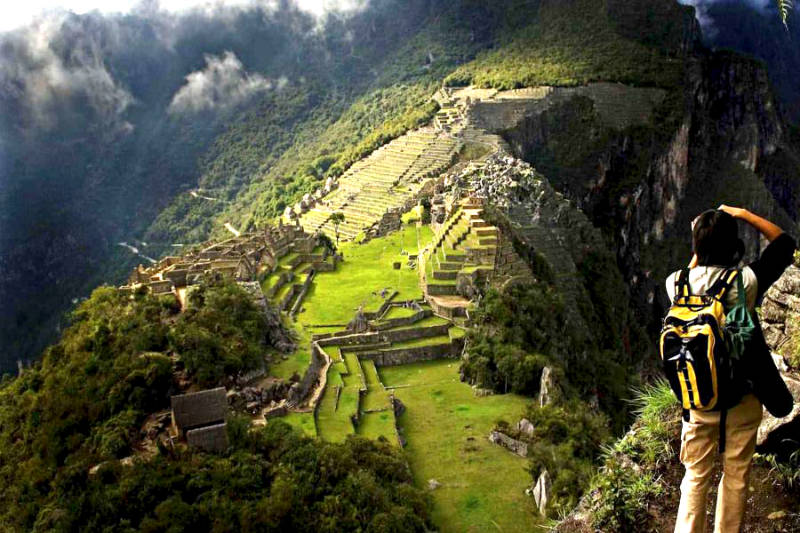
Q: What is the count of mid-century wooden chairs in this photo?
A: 0